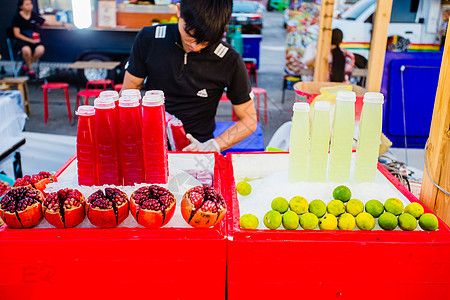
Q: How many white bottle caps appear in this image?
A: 11